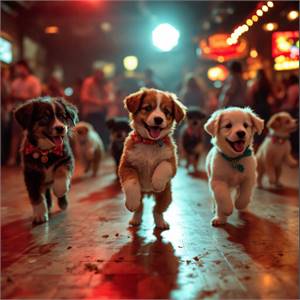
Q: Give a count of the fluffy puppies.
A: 7